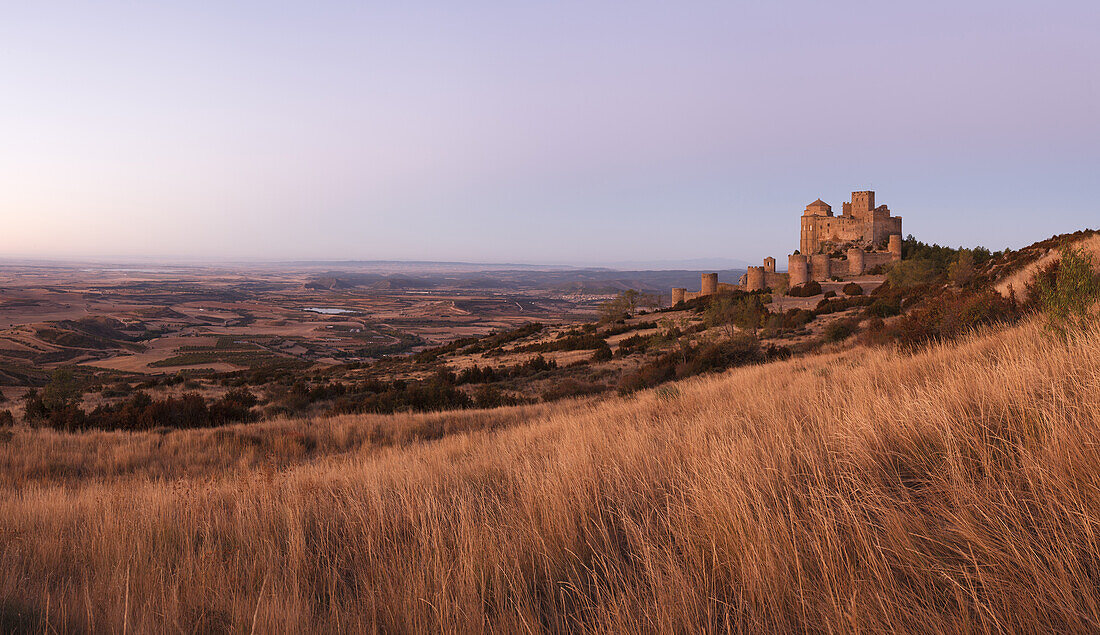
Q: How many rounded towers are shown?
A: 7